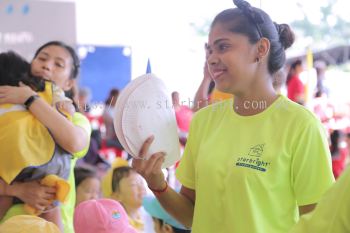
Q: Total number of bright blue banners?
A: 1